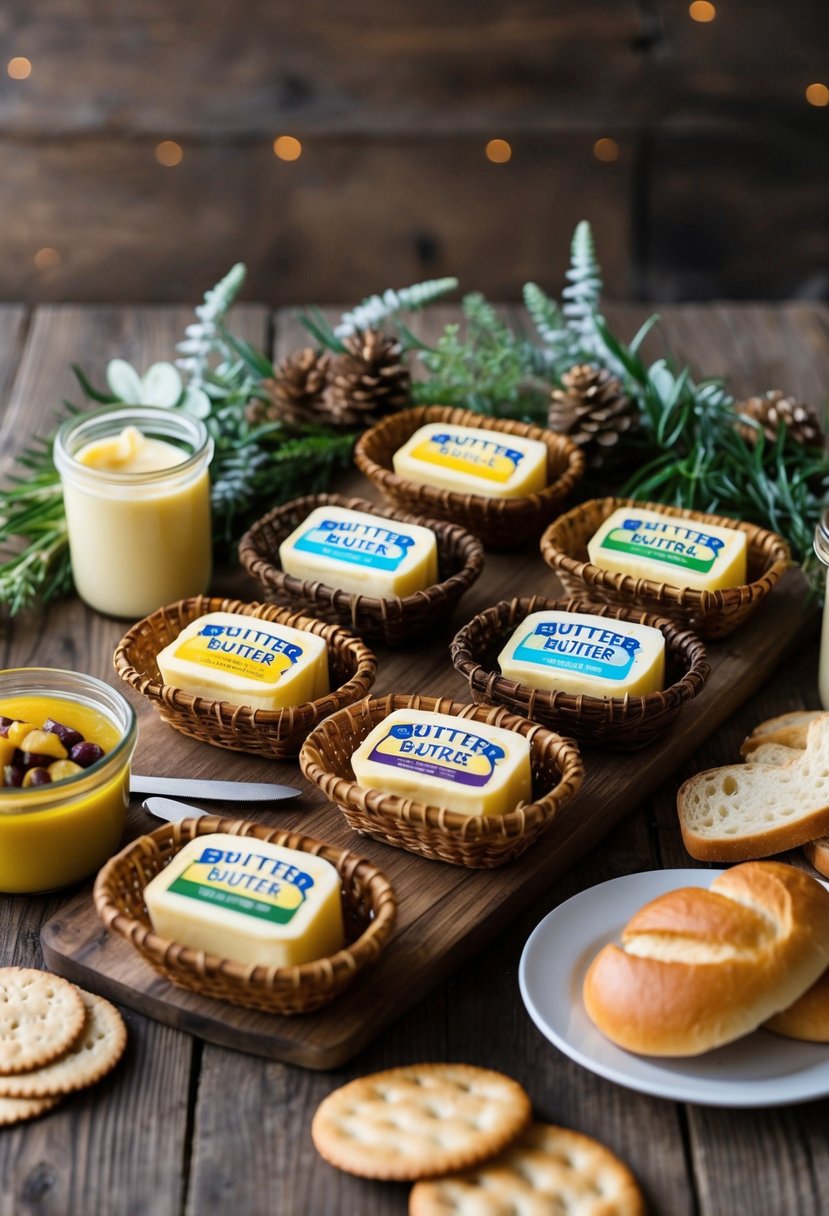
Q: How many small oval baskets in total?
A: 7